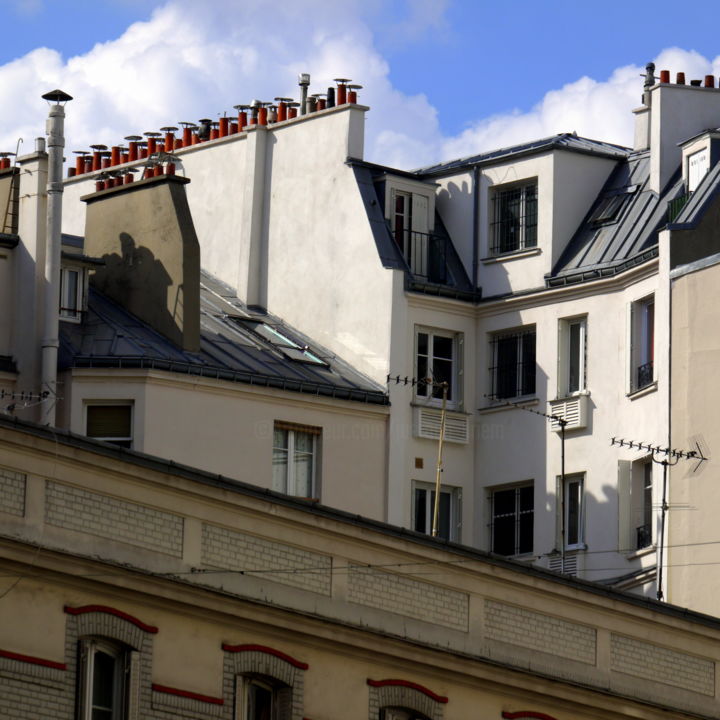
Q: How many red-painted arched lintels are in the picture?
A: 4